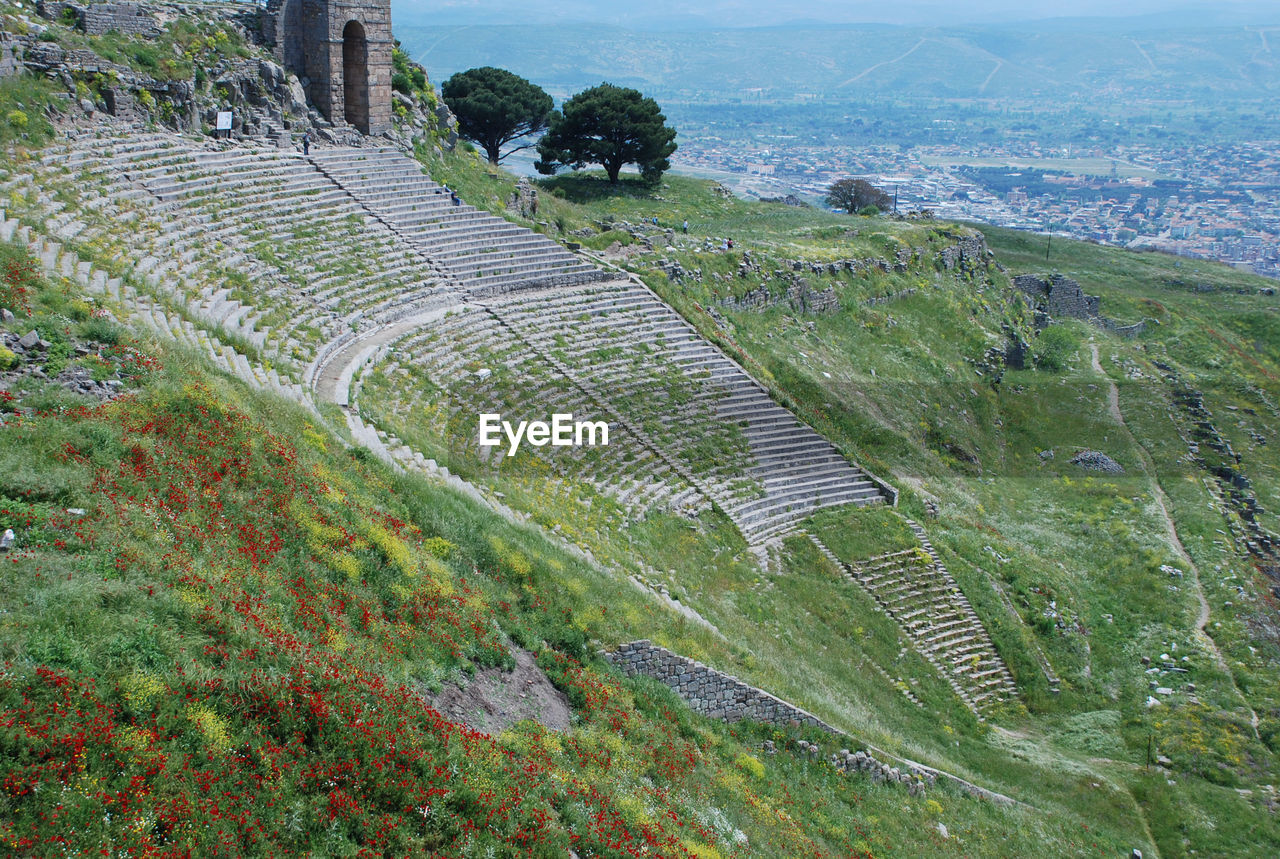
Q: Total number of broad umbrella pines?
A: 2